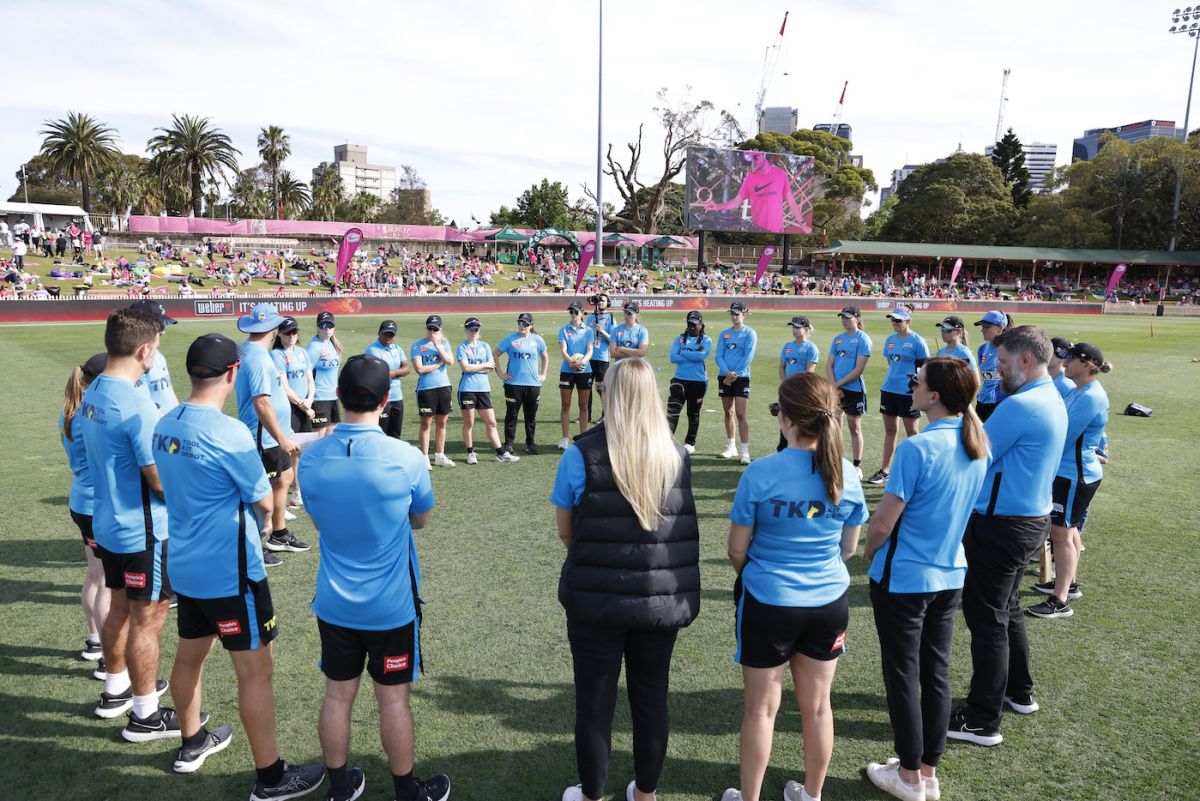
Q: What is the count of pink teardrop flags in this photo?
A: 5